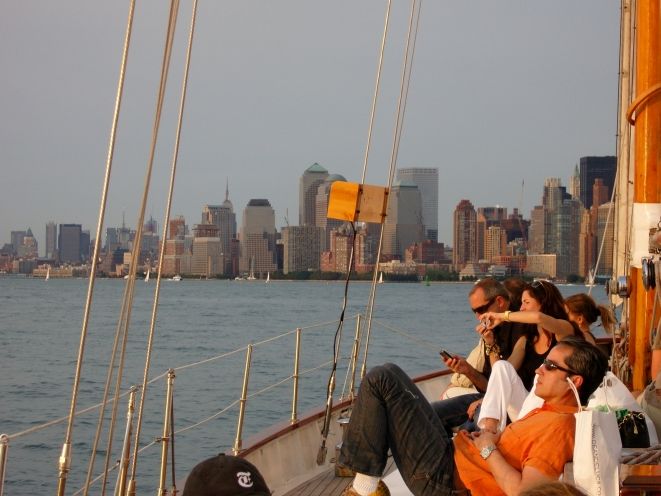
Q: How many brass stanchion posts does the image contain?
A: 6